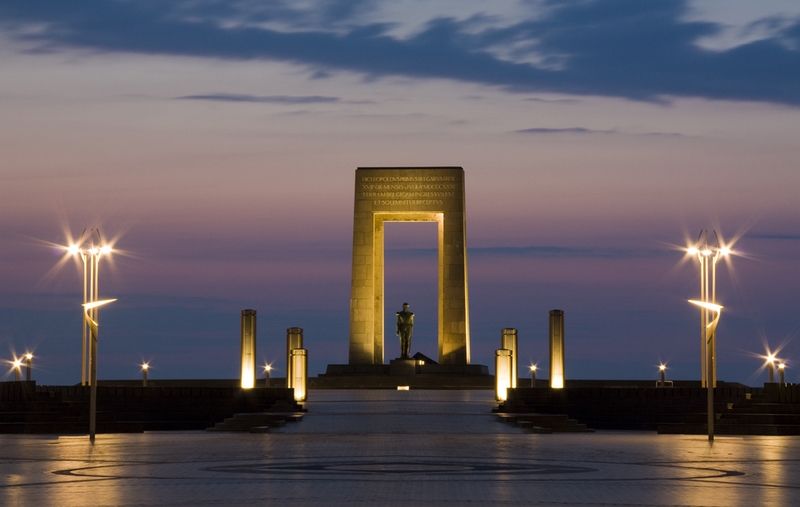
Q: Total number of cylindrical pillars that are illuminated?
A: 6